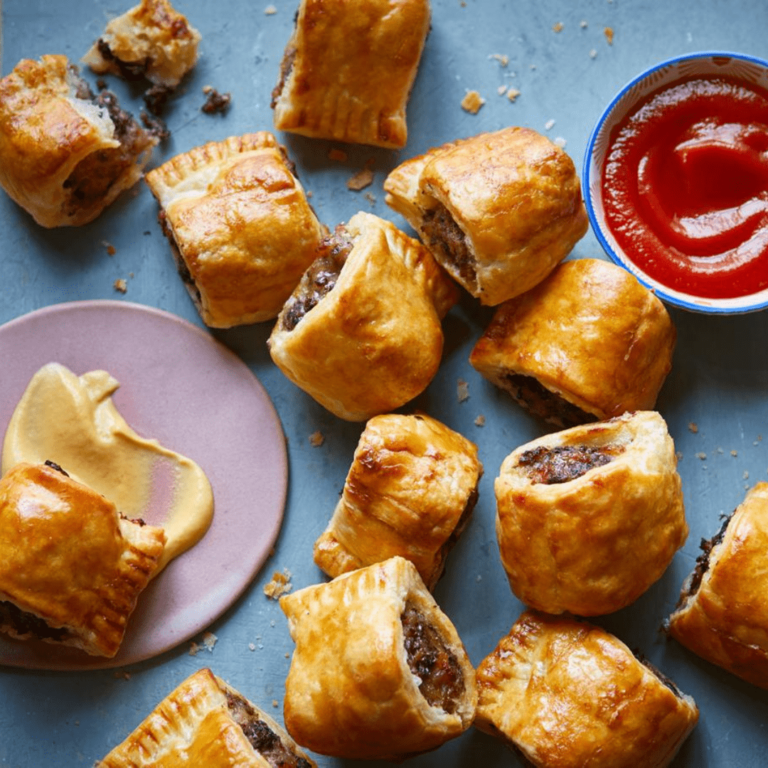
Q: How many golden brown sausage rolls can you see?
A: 13